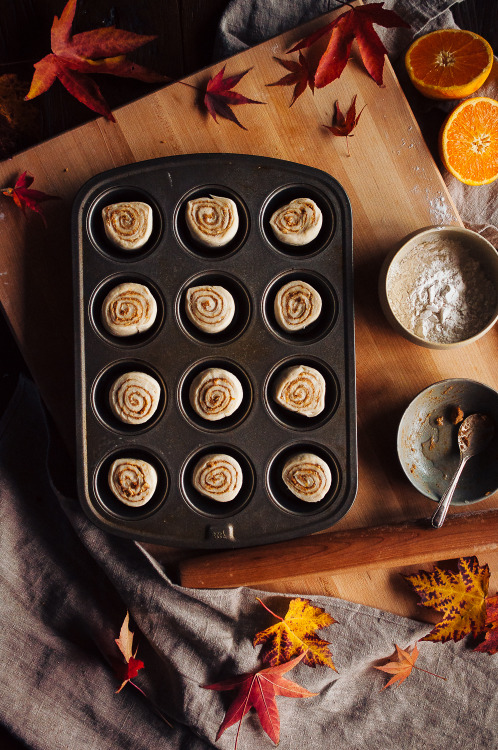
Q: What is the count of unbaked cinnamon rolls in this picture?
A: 12